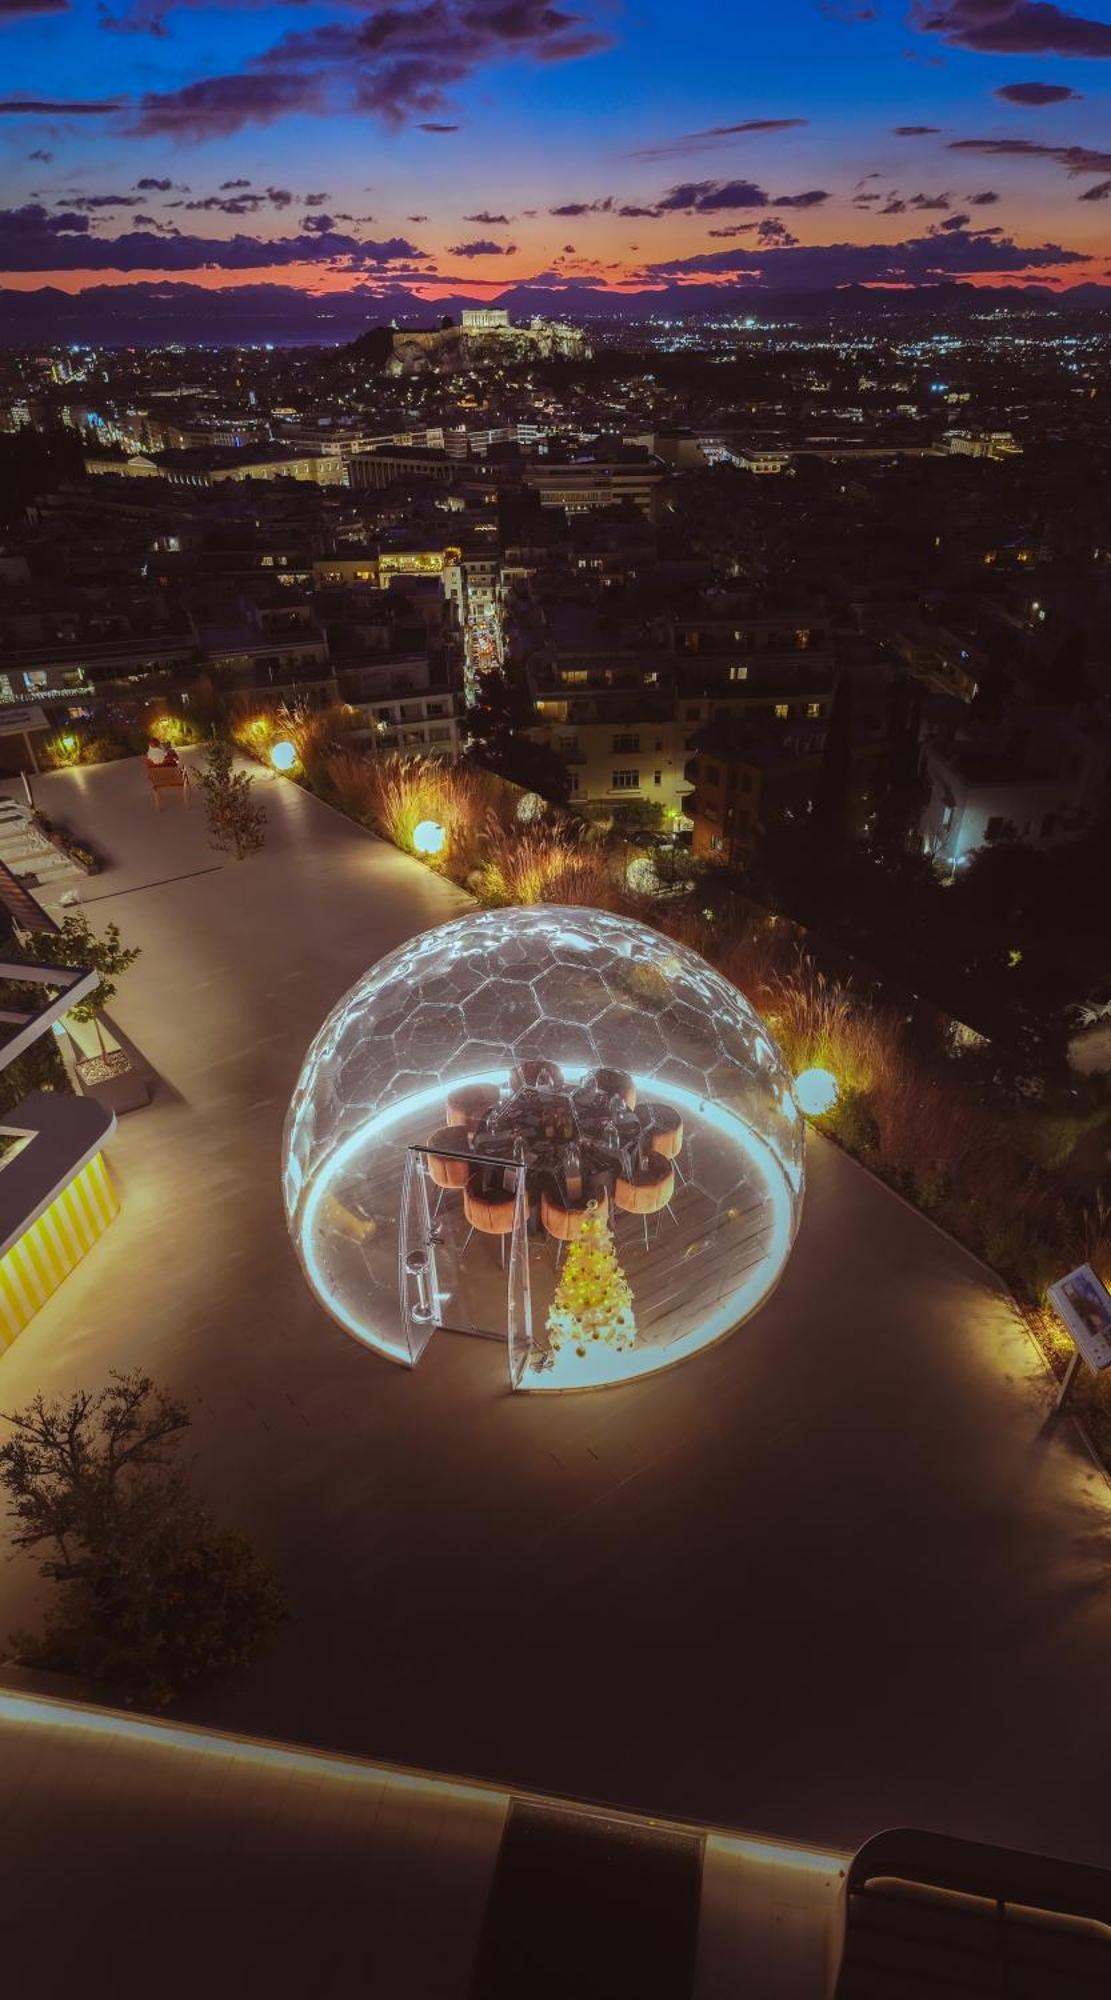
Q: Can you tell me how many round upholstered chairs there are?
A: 8